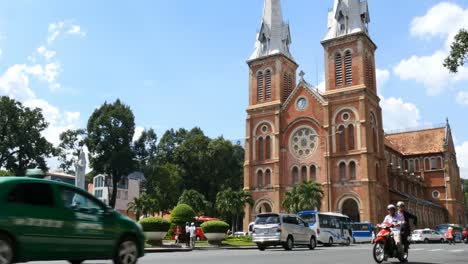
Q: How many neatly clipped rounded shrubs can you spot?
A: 3